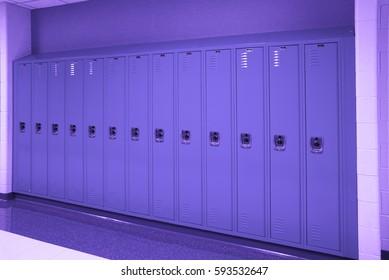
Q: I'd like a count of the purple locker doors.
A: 13